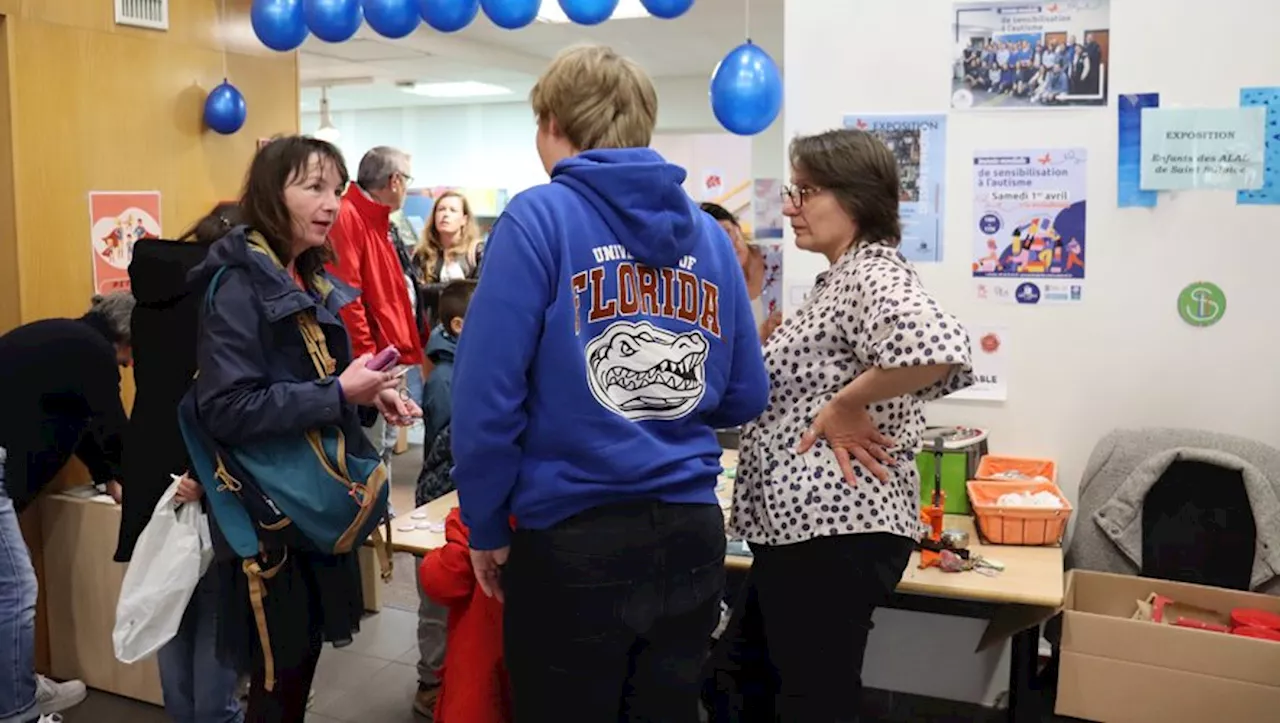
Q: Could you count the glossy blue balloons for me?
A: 9